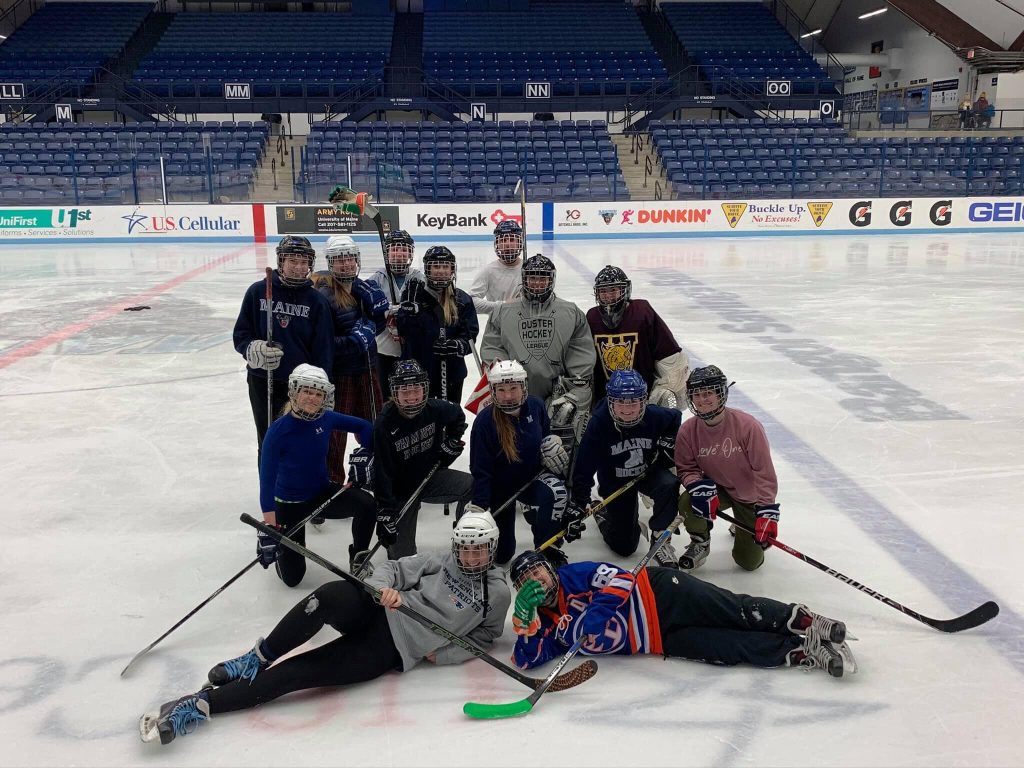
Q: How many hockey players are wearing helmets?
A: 14